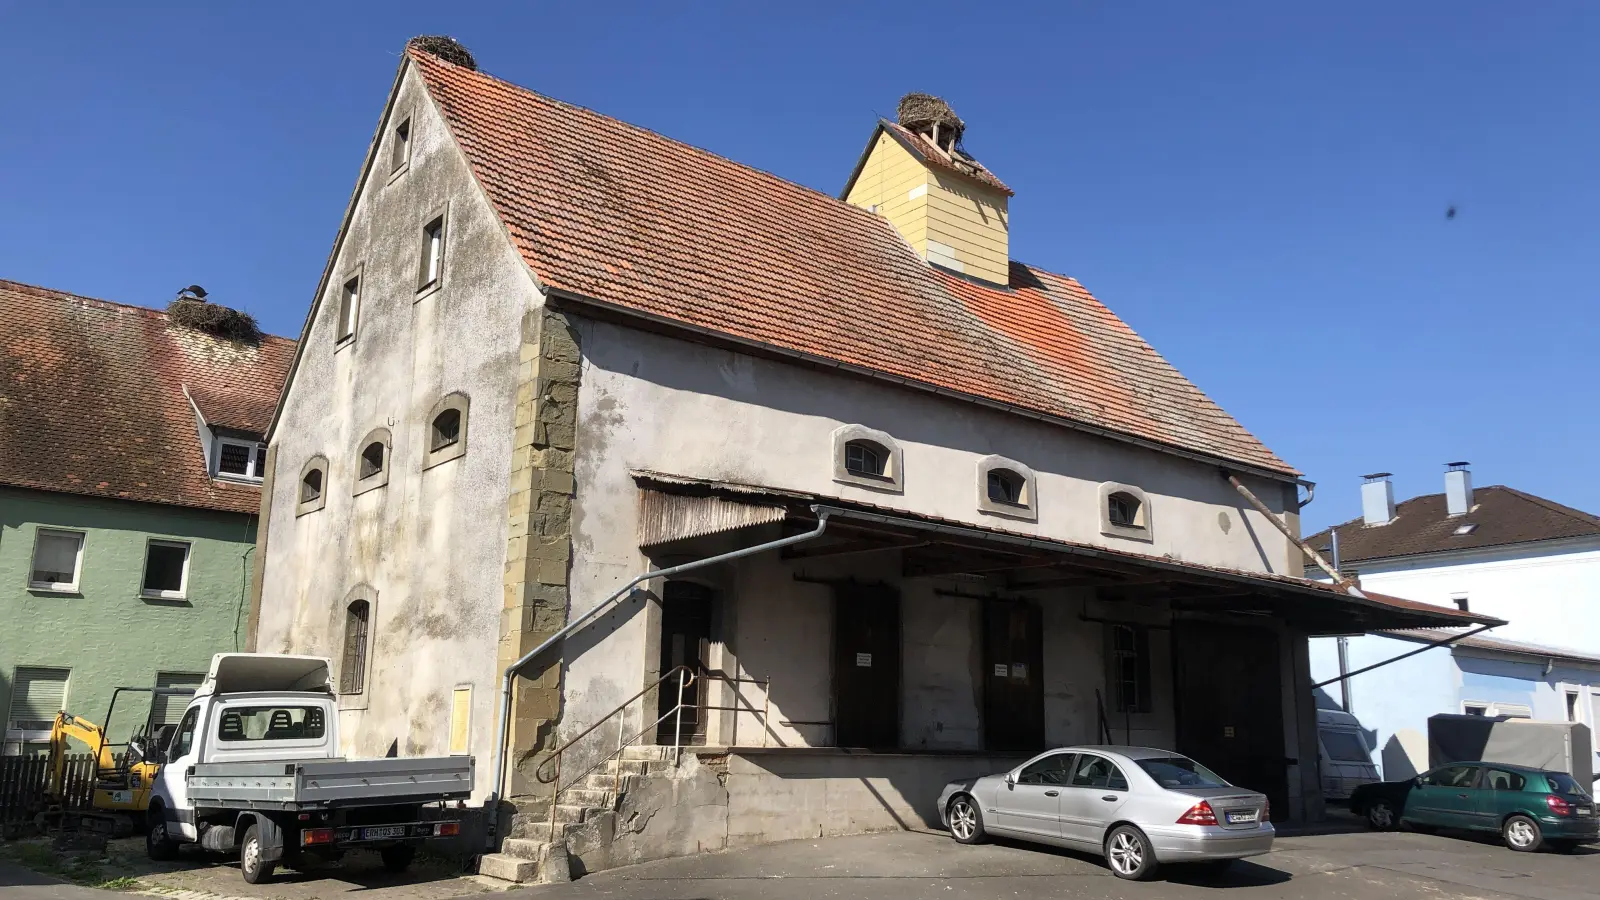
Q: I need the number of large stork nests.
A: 3